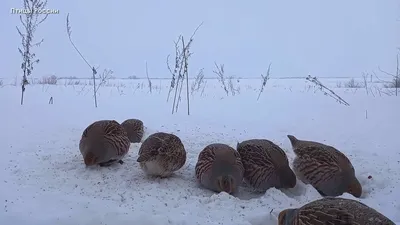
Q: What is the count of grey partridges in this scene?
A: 7